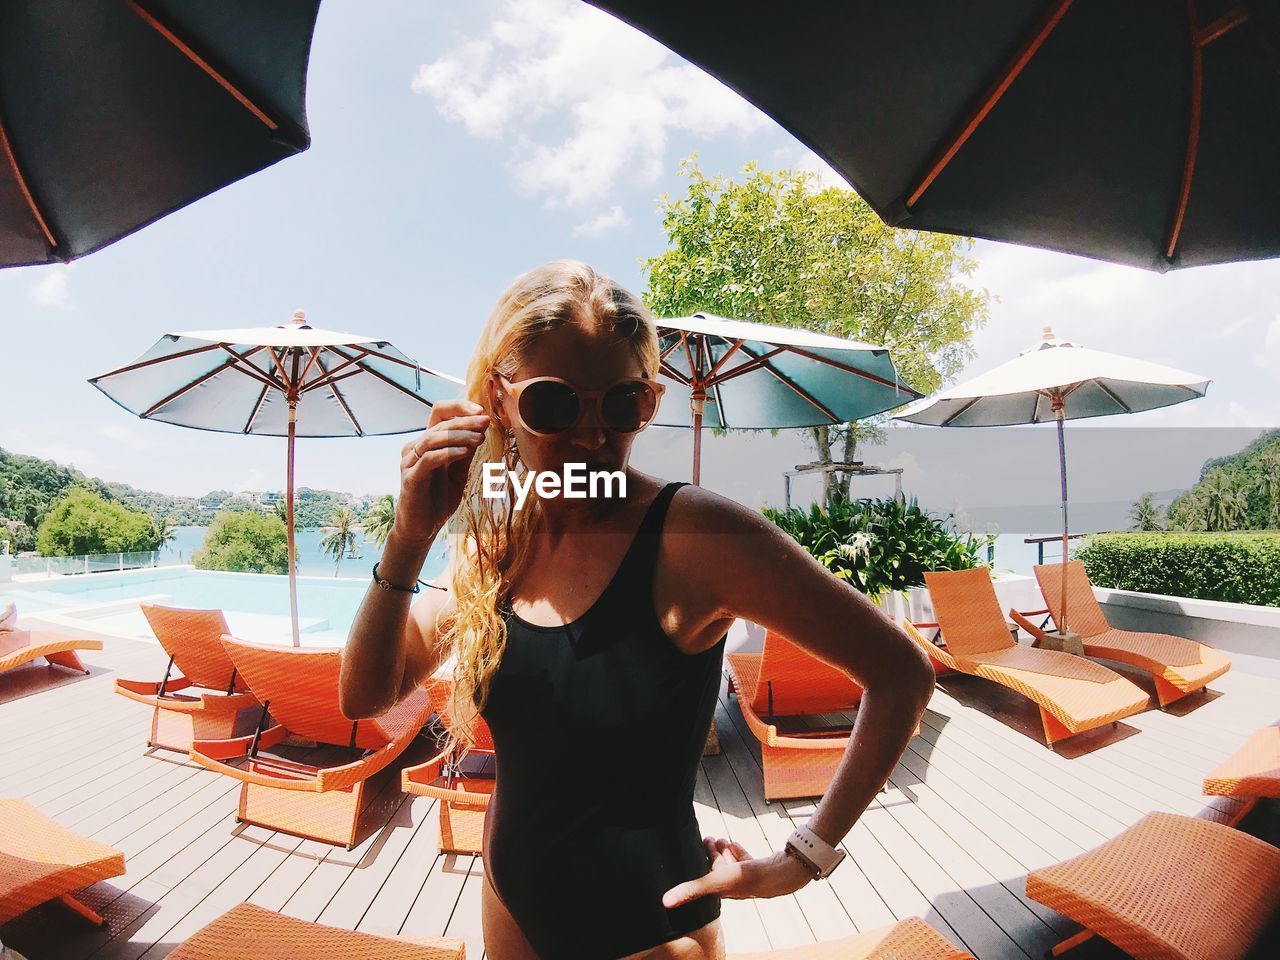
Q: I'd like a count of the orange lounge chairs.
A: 12